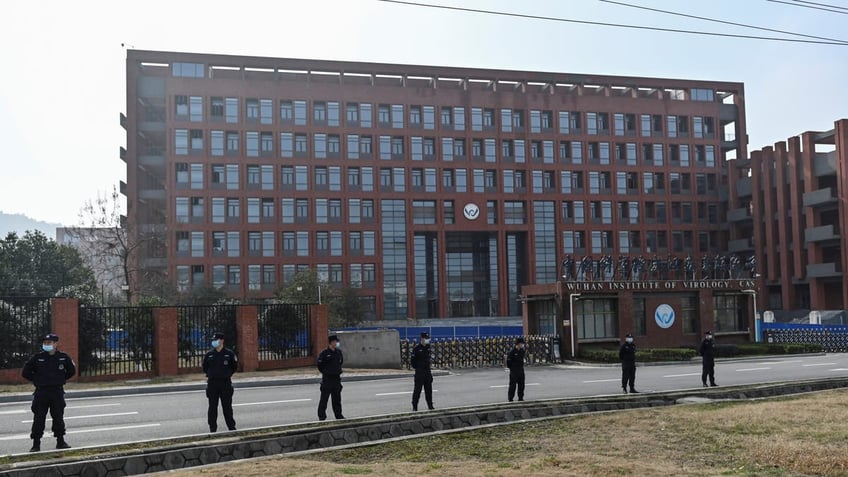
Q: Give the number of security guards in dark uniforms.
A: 7